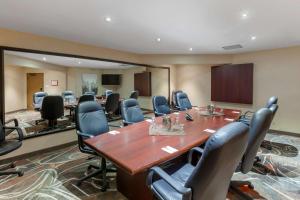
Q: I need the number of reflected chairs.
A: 8